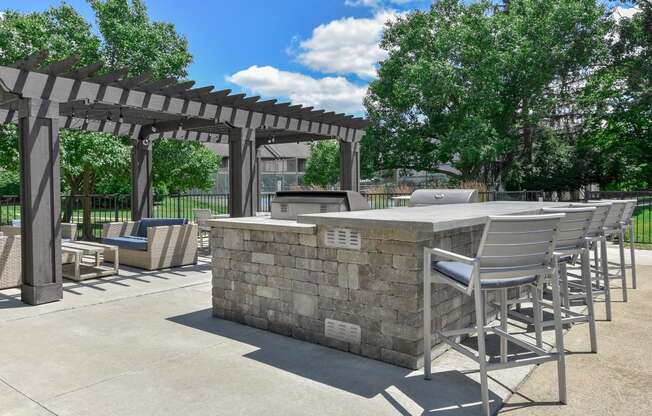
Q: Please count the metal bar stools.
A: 5